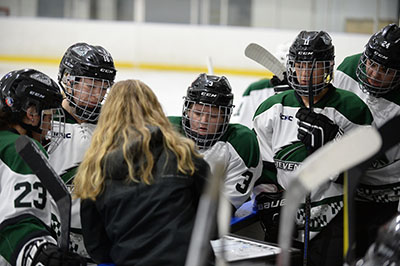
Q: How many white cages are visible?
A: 5